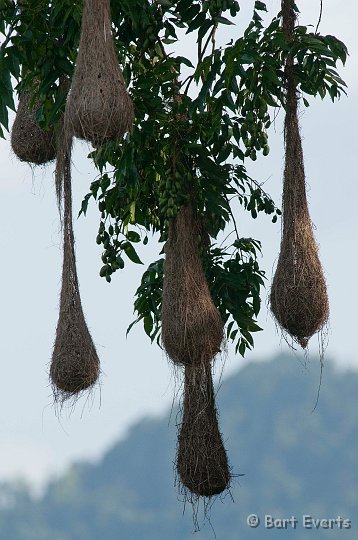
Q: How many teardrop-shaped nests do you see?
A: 6